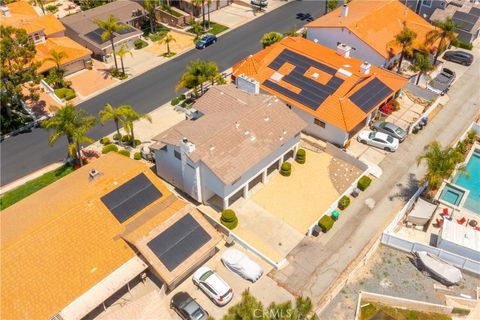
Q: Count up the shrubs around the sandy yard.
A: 6